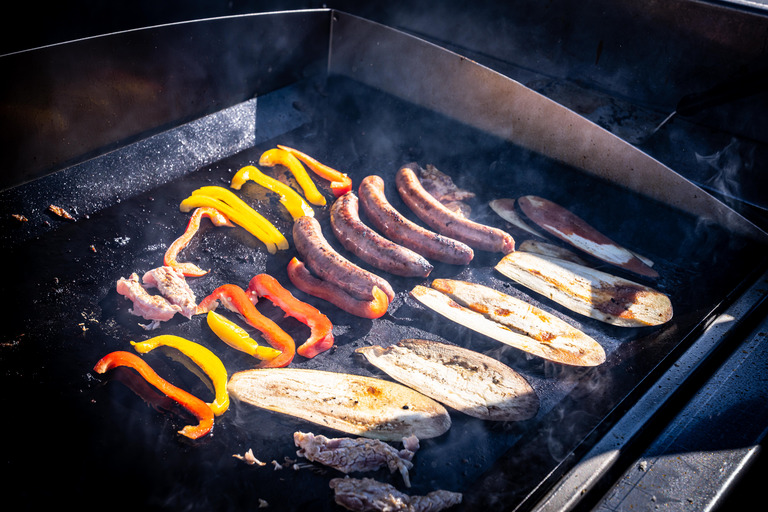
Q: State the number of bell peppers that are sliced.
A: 12